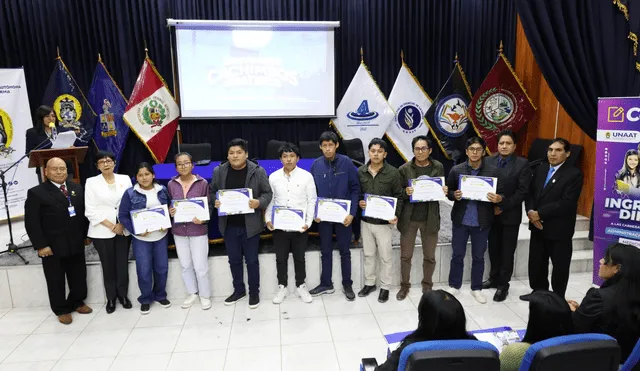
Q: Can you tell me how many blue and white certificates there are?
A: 8